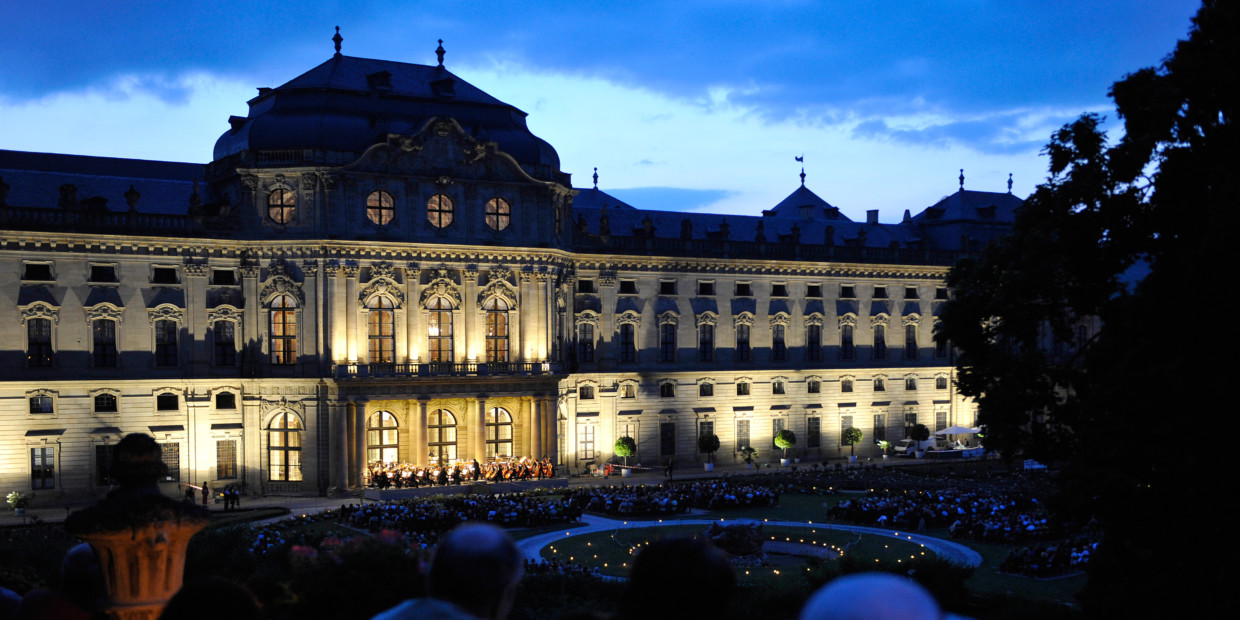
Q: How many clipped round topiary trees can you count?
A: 5